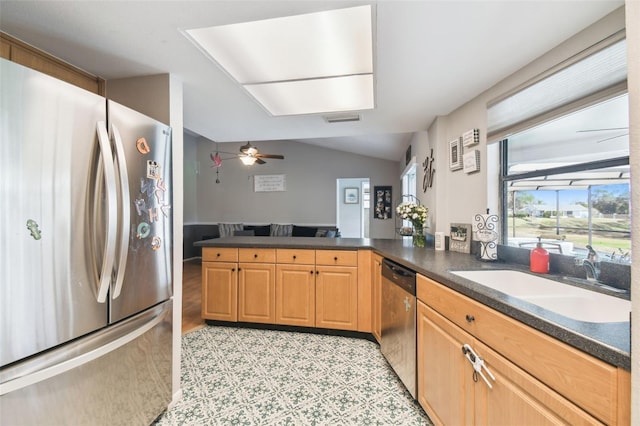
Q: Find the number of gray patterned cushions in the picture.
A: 2